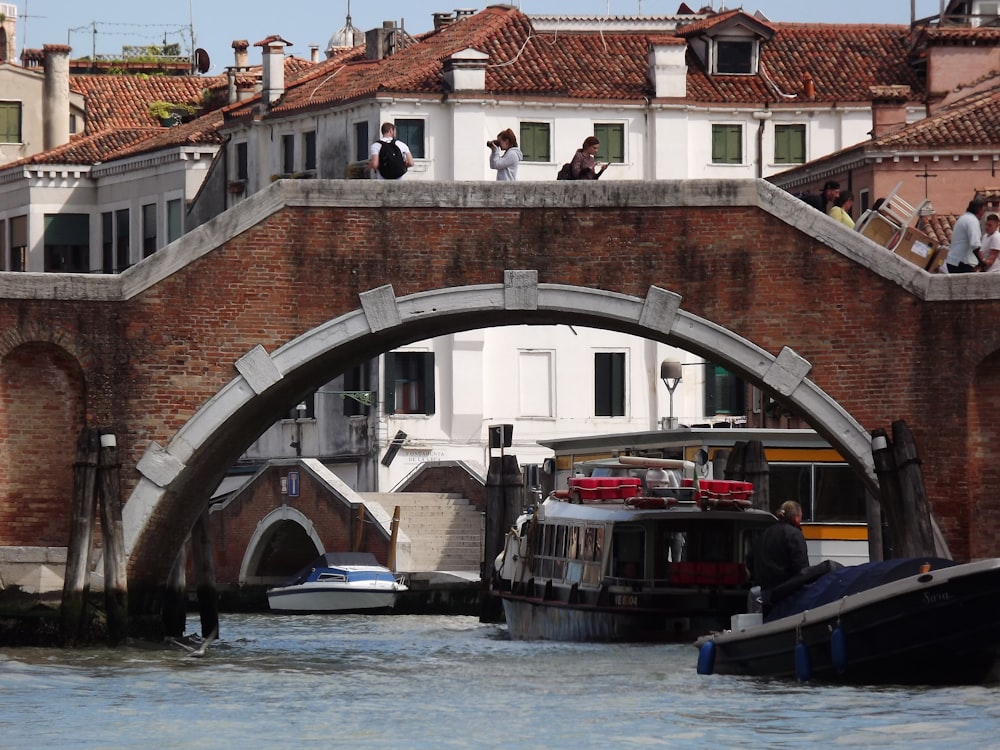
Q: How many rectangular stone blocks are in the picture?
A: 6